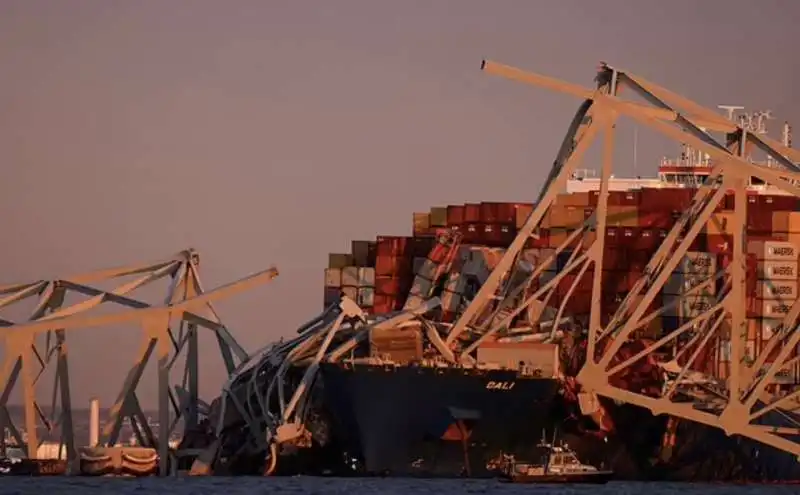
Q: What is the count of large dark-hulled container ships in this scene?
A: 1